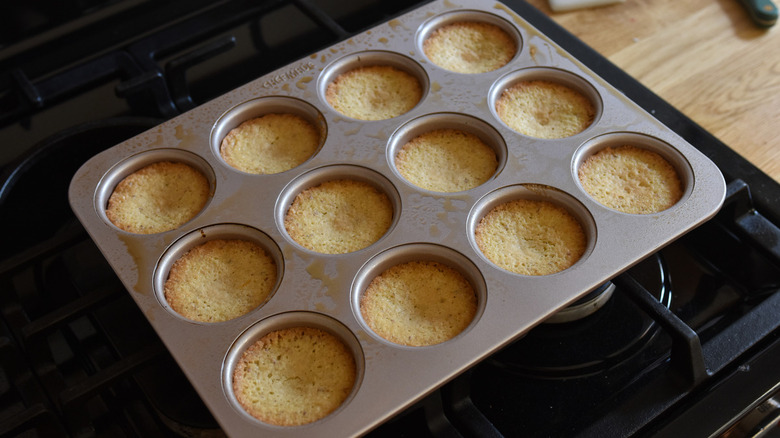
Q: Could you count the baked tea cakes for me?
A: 12